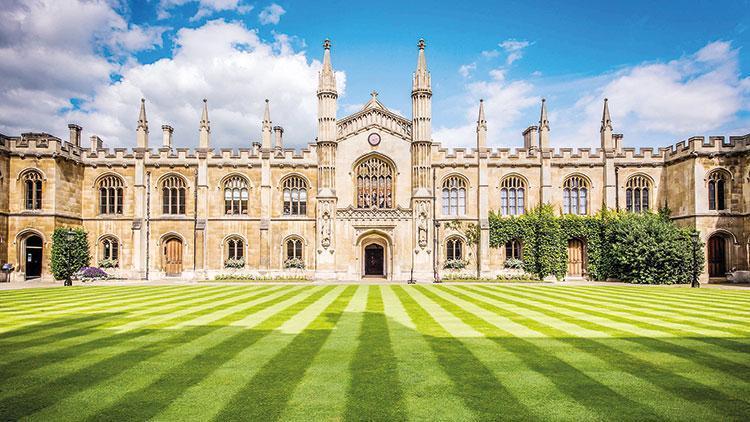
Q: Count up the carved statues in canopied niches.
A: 2